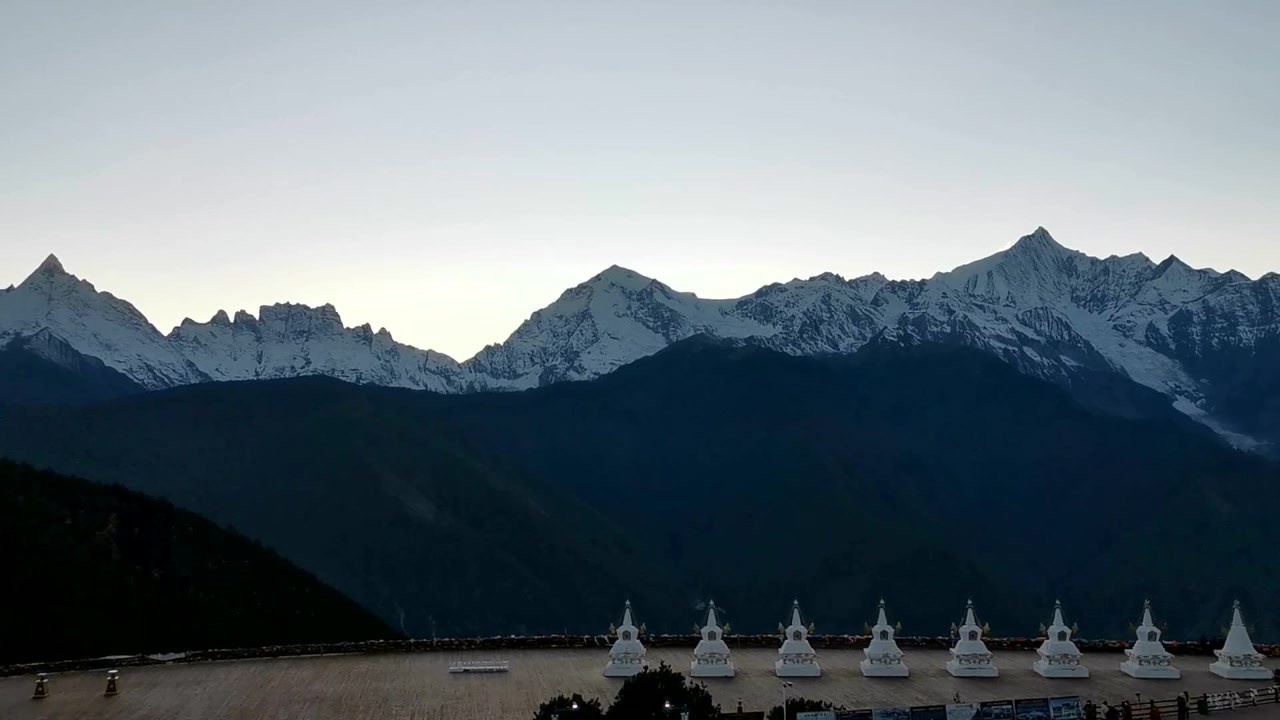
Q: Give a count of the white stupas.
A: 8